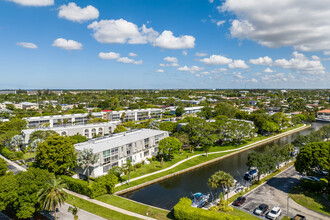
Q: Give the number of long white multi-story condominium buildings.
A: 3